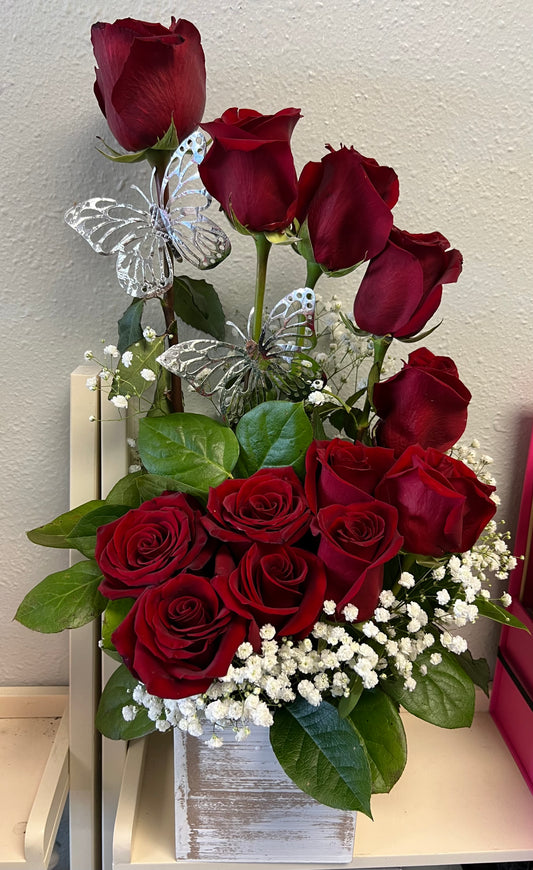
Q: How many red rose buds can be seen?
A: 12